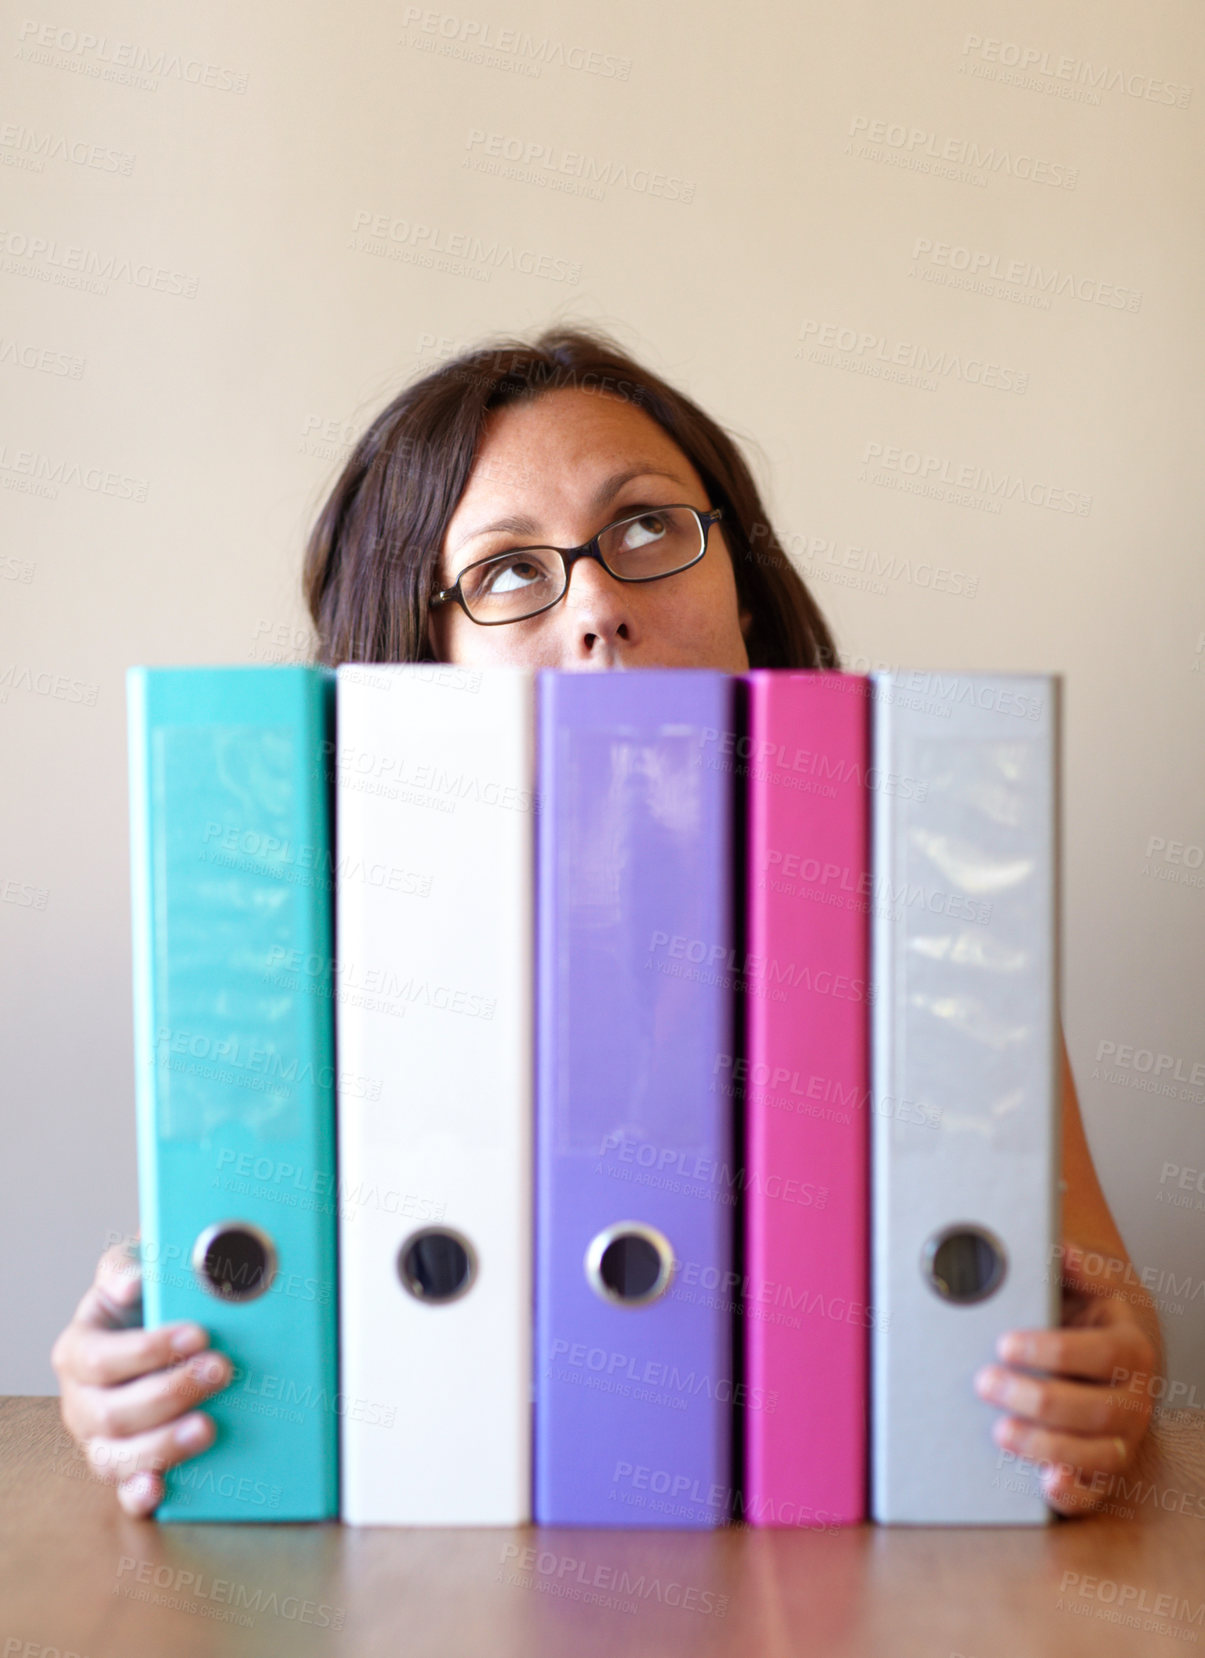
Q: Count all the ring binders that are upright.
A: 5